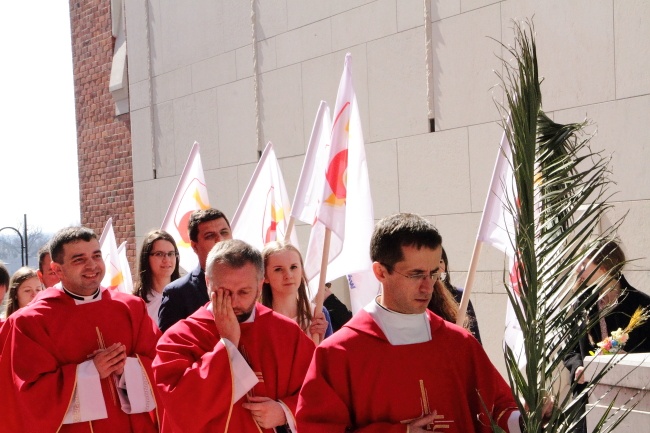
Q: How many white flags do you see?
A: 7